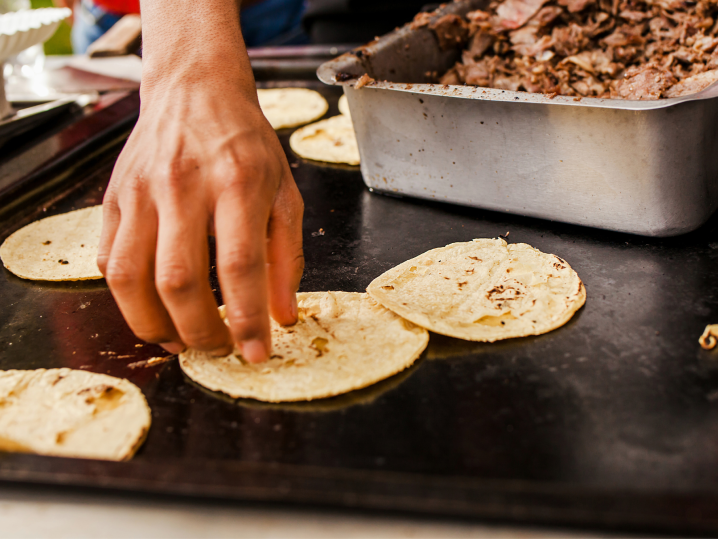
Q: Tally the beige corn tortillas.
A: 7